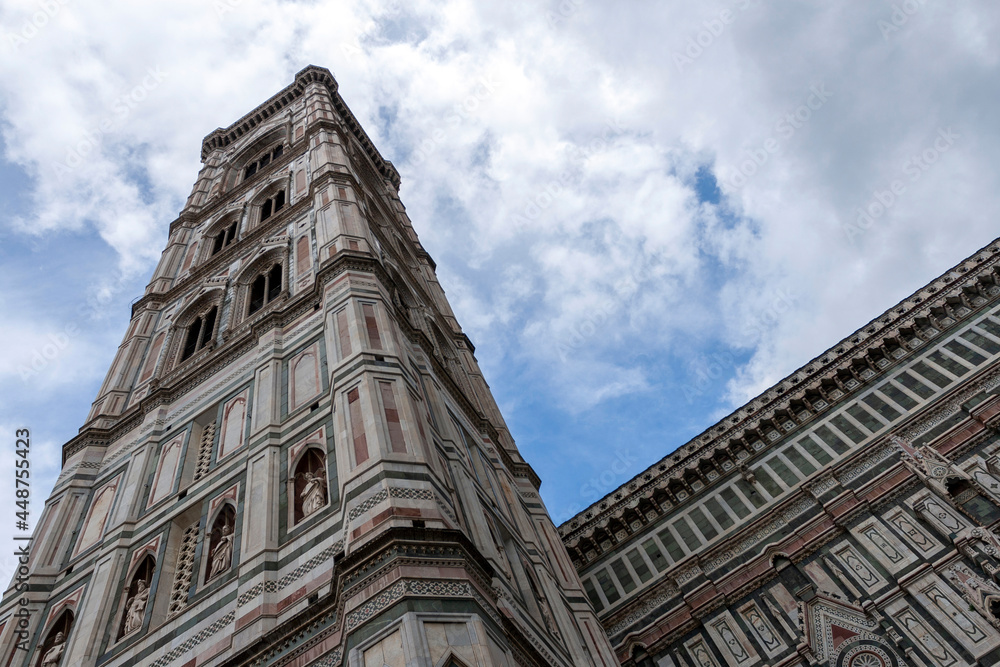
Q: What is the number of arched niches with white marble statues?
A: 4